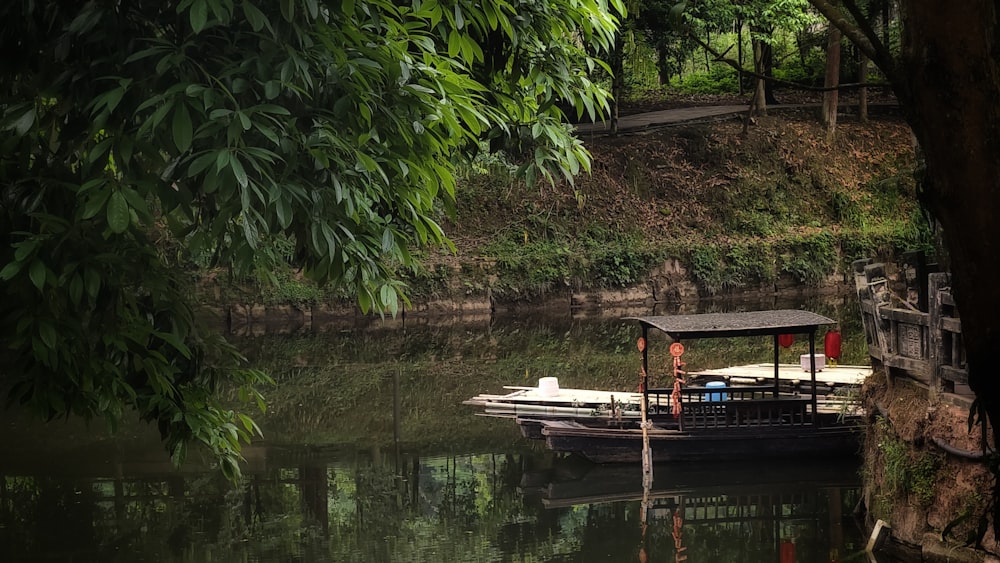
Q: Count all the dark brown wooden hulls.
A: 2